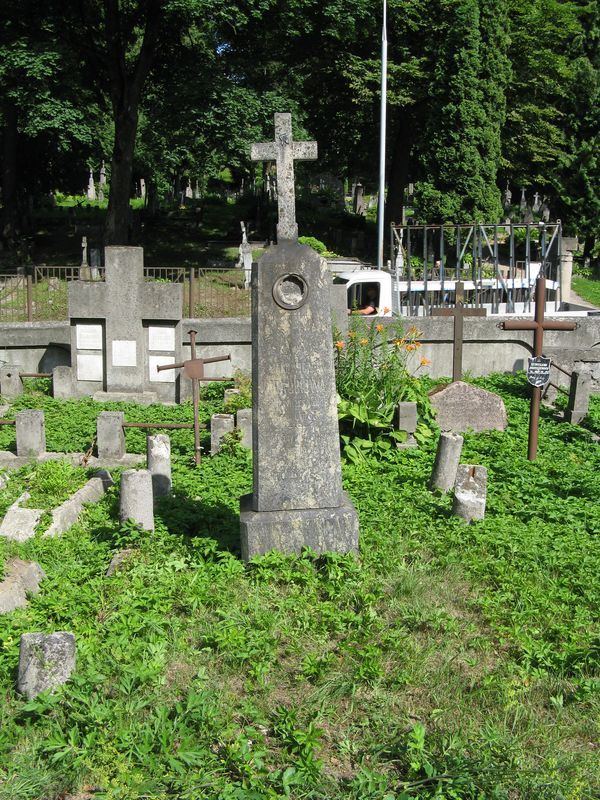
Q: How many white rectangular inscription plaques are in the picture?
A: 5